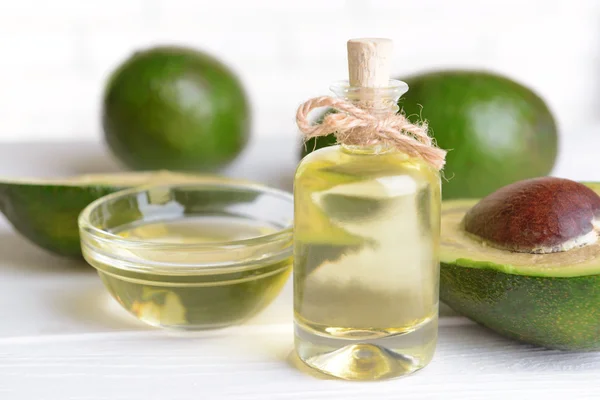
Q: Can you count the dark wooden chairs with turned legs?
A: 0